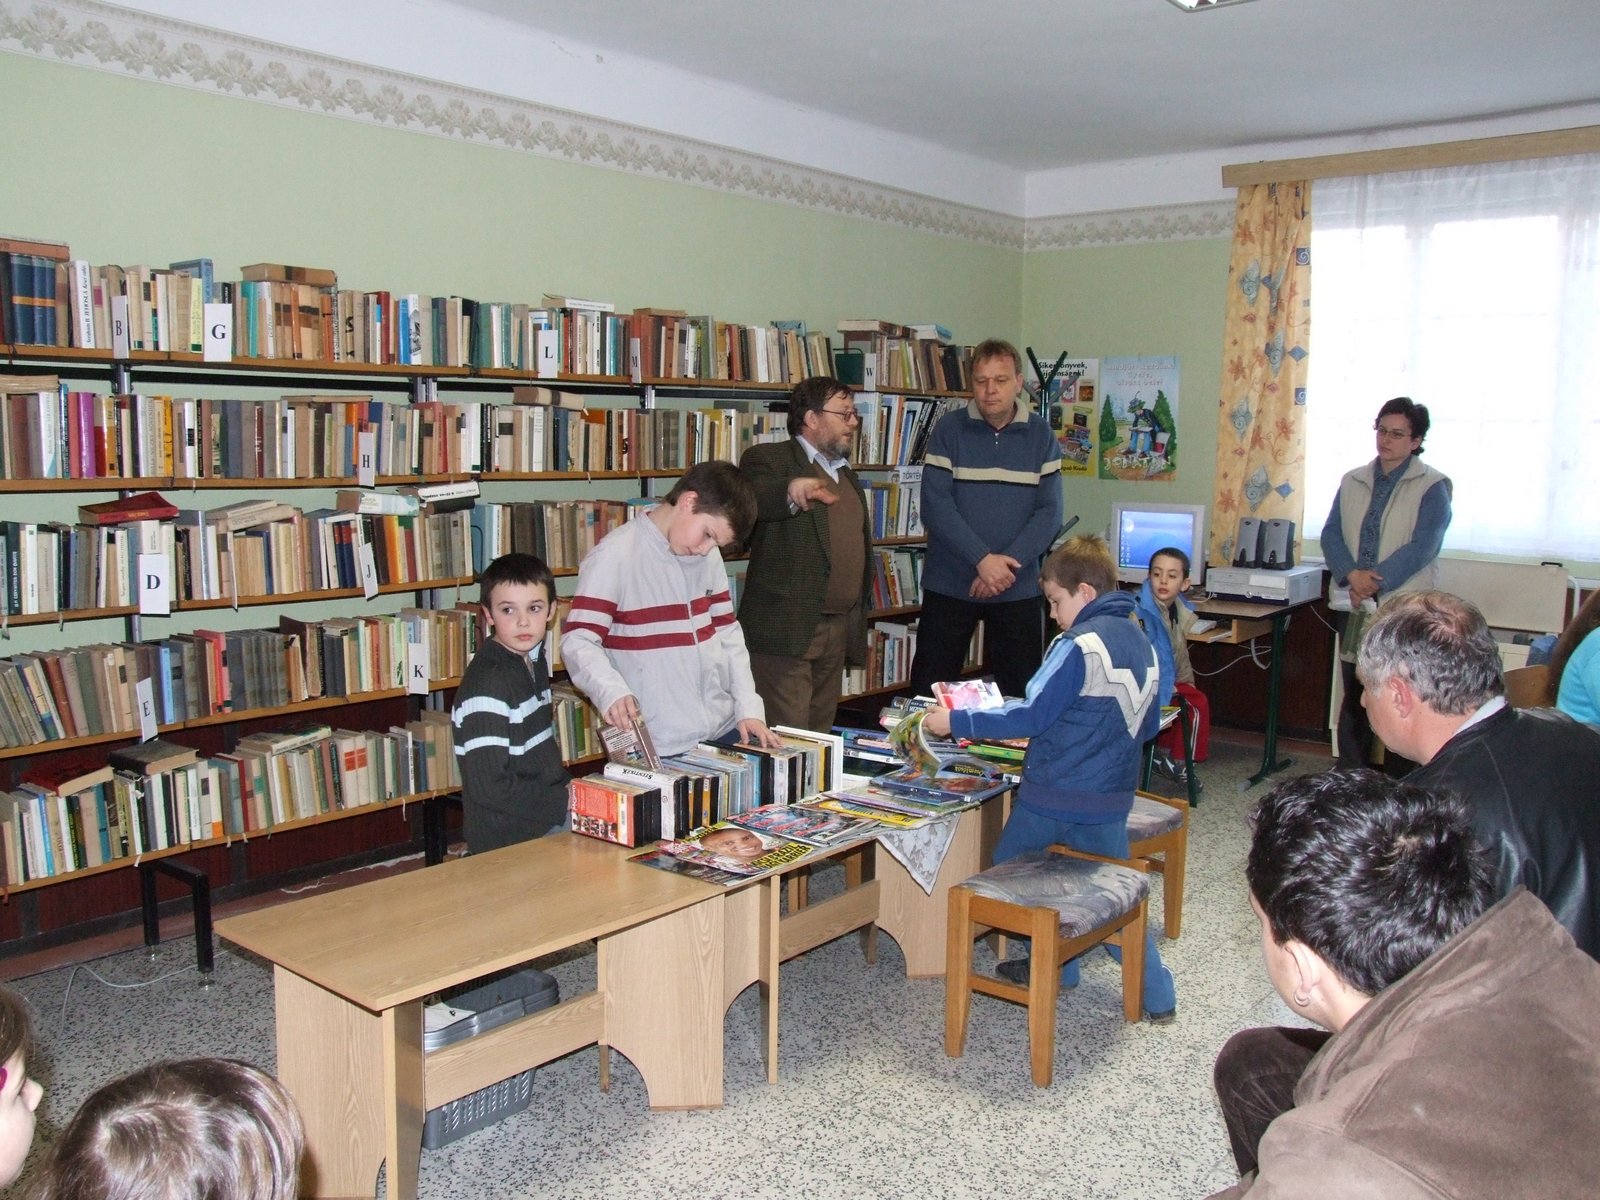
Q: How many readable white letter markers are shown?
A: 10